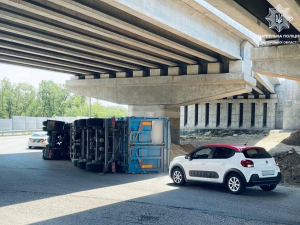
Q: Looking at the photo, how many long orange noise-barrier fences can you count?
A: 0